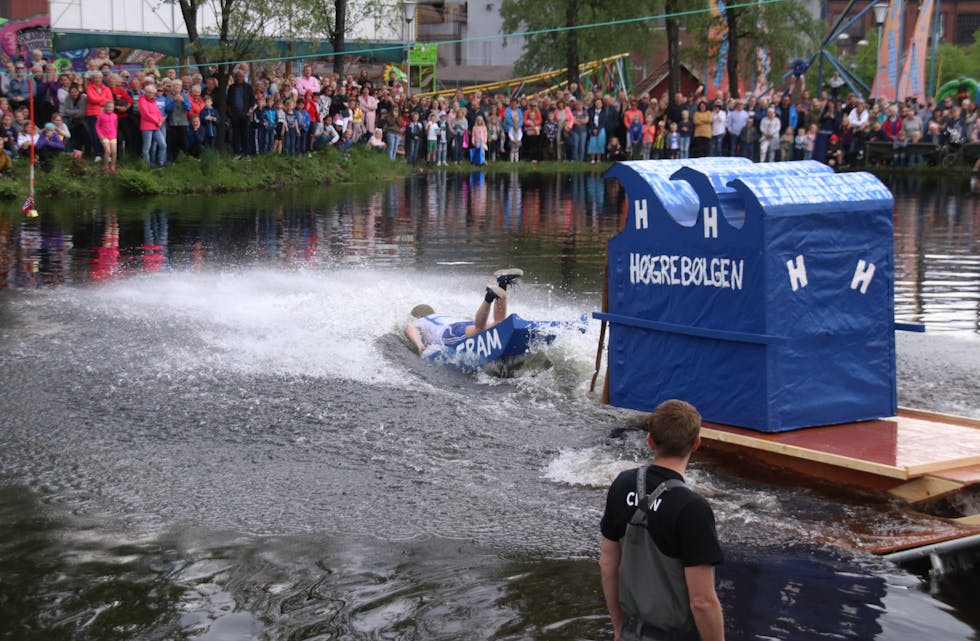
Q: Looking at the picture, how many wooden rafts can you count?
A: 1